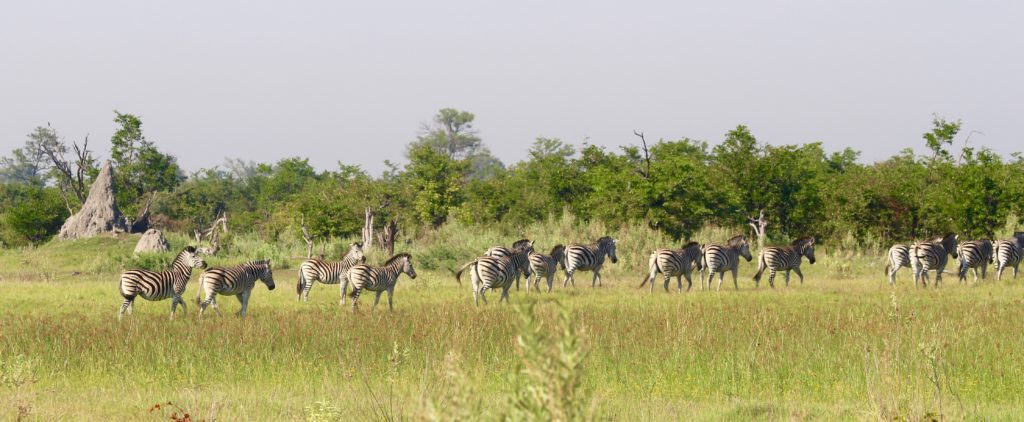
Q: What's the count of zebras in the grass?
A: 15